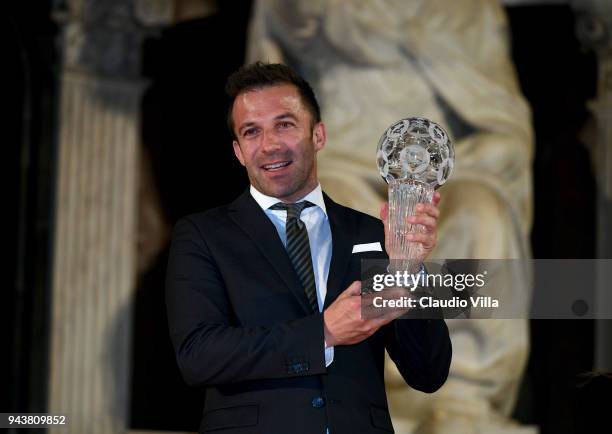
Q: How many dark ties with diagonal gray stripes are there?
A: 1